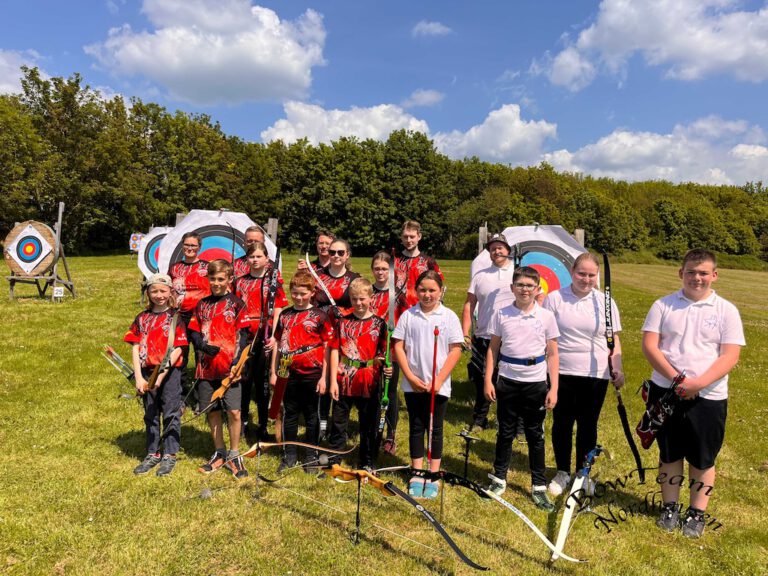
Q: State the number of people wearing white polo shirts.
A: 5